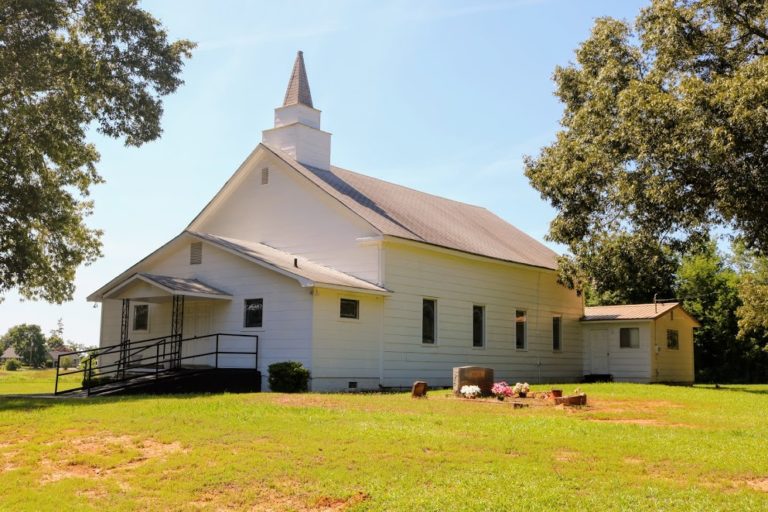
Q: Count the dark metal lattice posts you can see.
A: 2